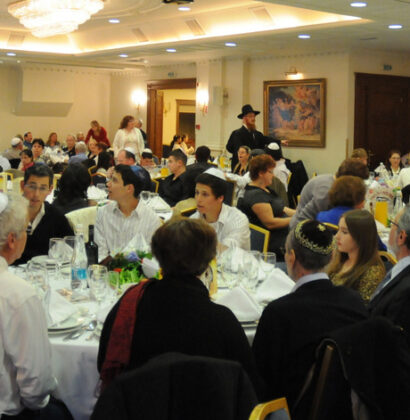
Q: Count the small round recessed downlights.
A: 9